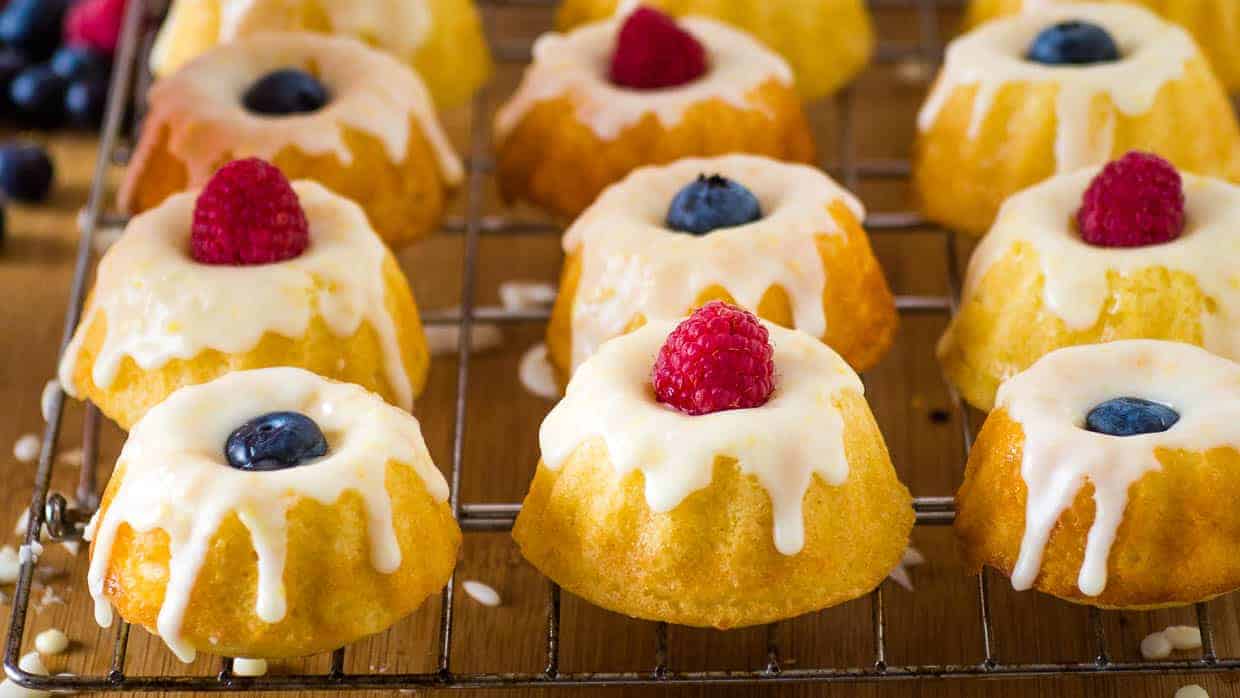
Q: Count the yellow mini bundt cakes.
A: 12